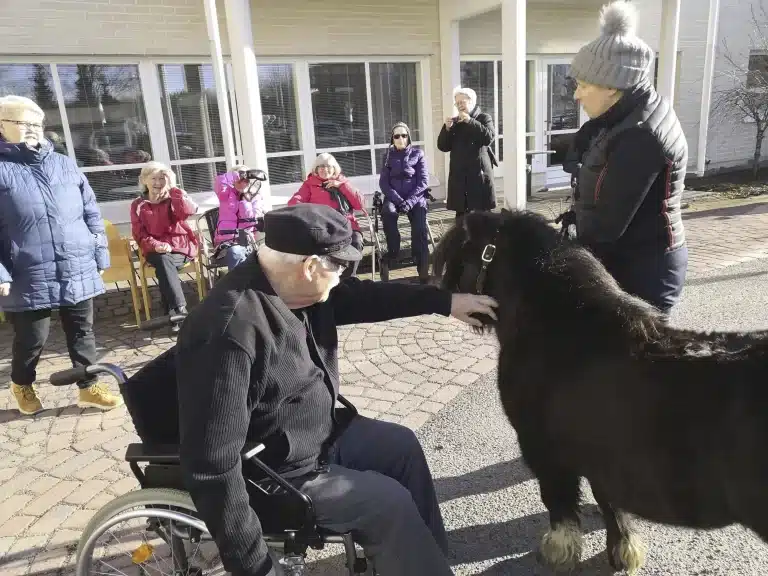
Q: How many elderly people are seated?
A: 5